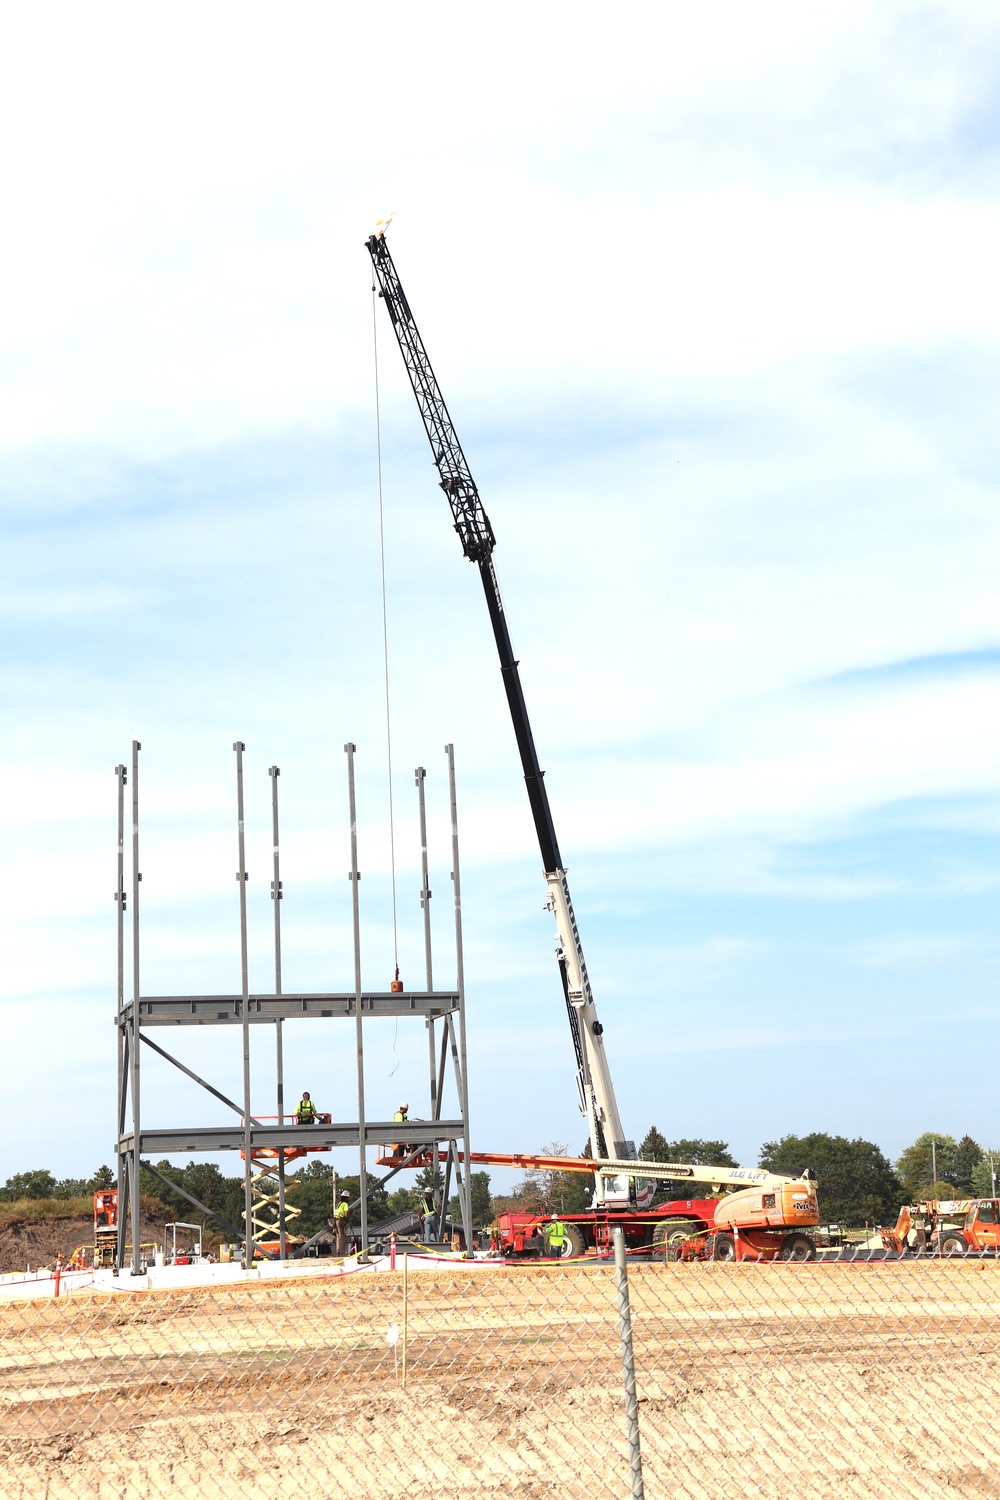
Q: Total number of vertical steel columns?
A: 7